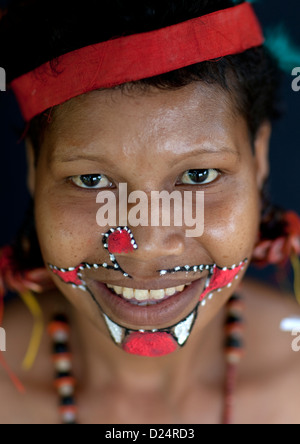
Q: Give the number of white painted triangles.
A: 2